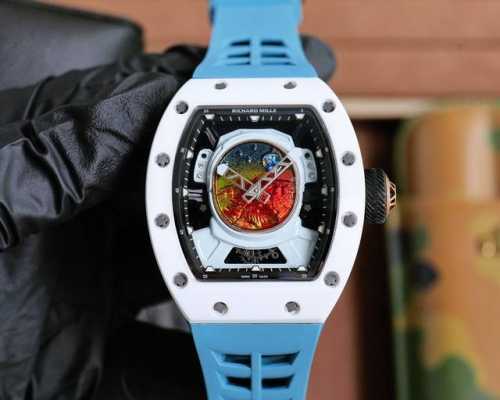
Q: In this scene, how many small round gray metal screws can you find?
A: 12